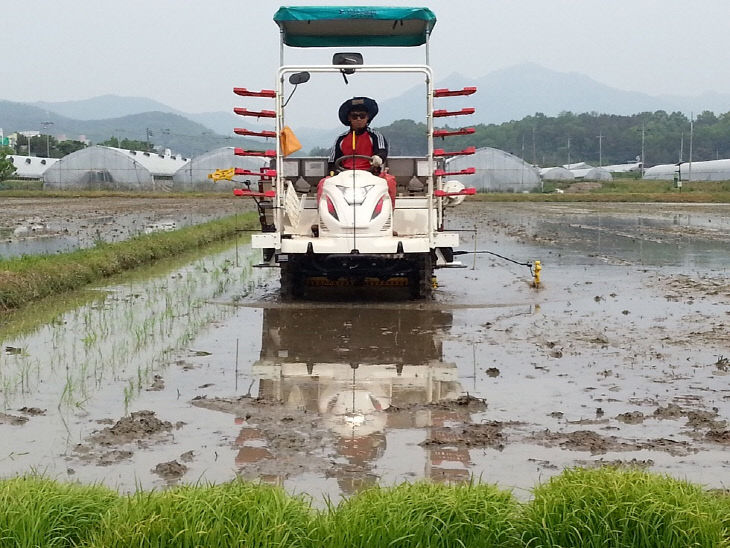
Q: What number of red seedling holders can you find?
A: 12